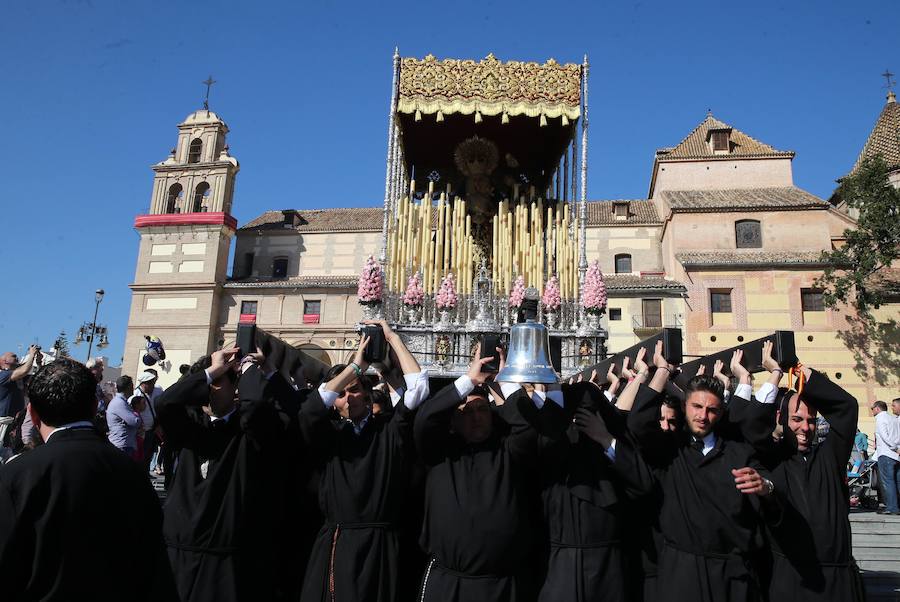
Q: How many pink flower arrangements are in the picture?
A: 6